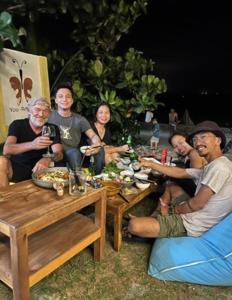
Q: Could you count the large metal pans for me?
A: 1